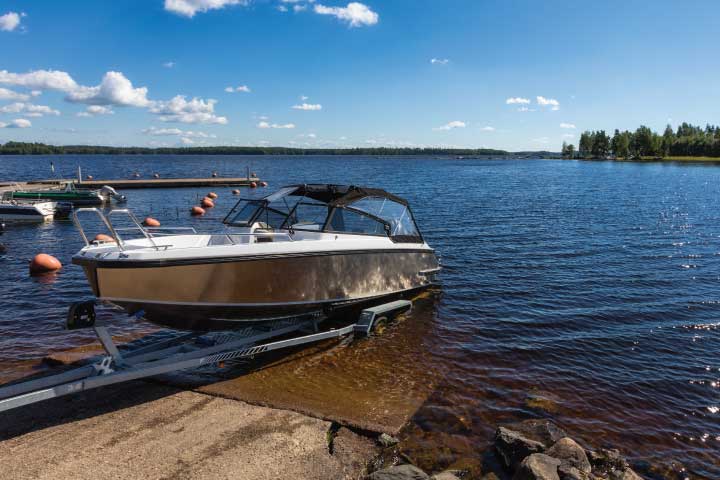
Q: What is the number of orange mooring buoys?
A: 15